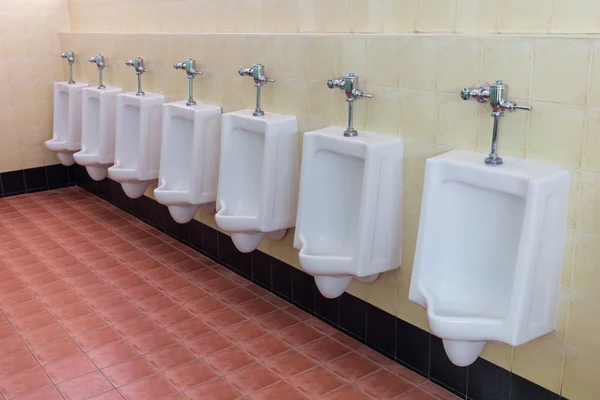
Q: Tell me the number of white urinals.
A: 7